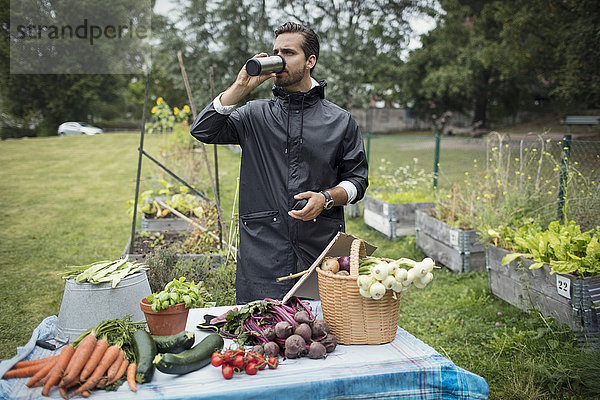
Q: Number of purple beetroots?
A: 10